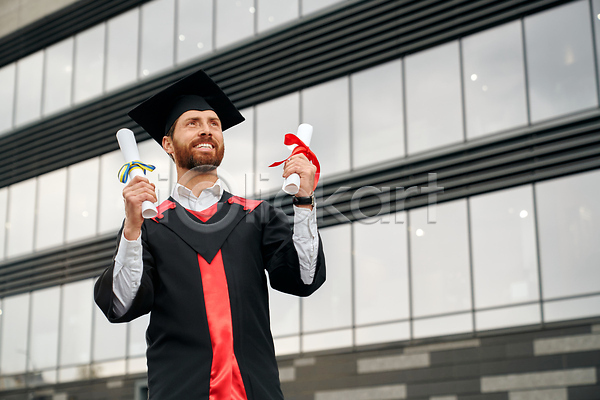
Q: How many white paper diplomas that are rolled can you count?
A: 2